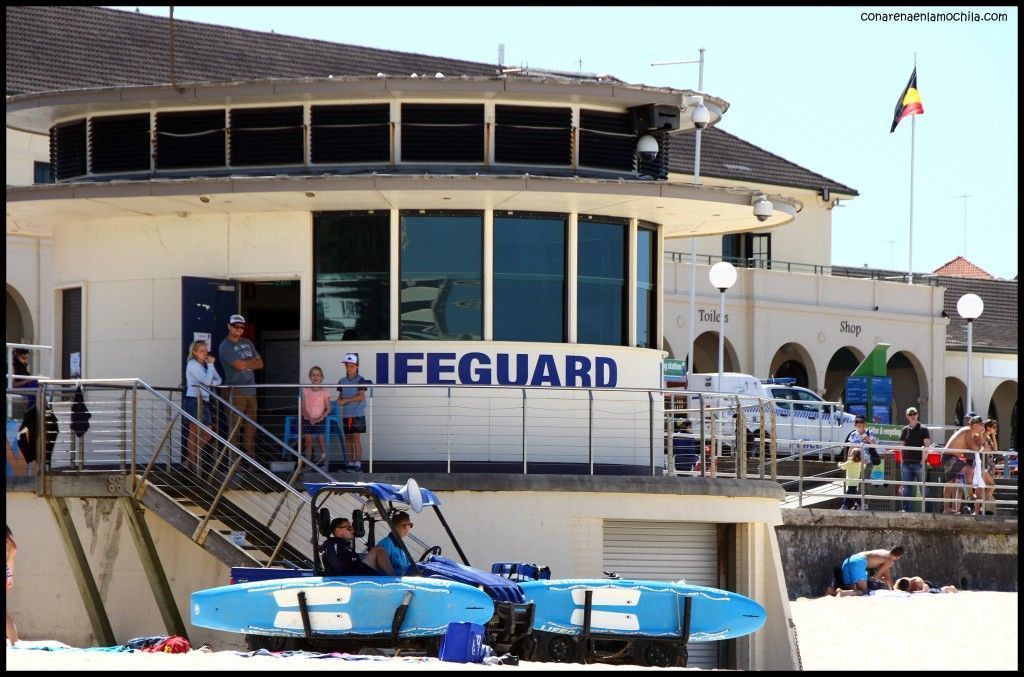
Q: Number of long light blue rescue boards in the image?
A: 2